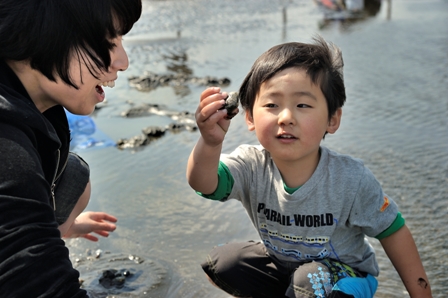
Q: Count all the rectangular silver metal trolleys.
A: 0